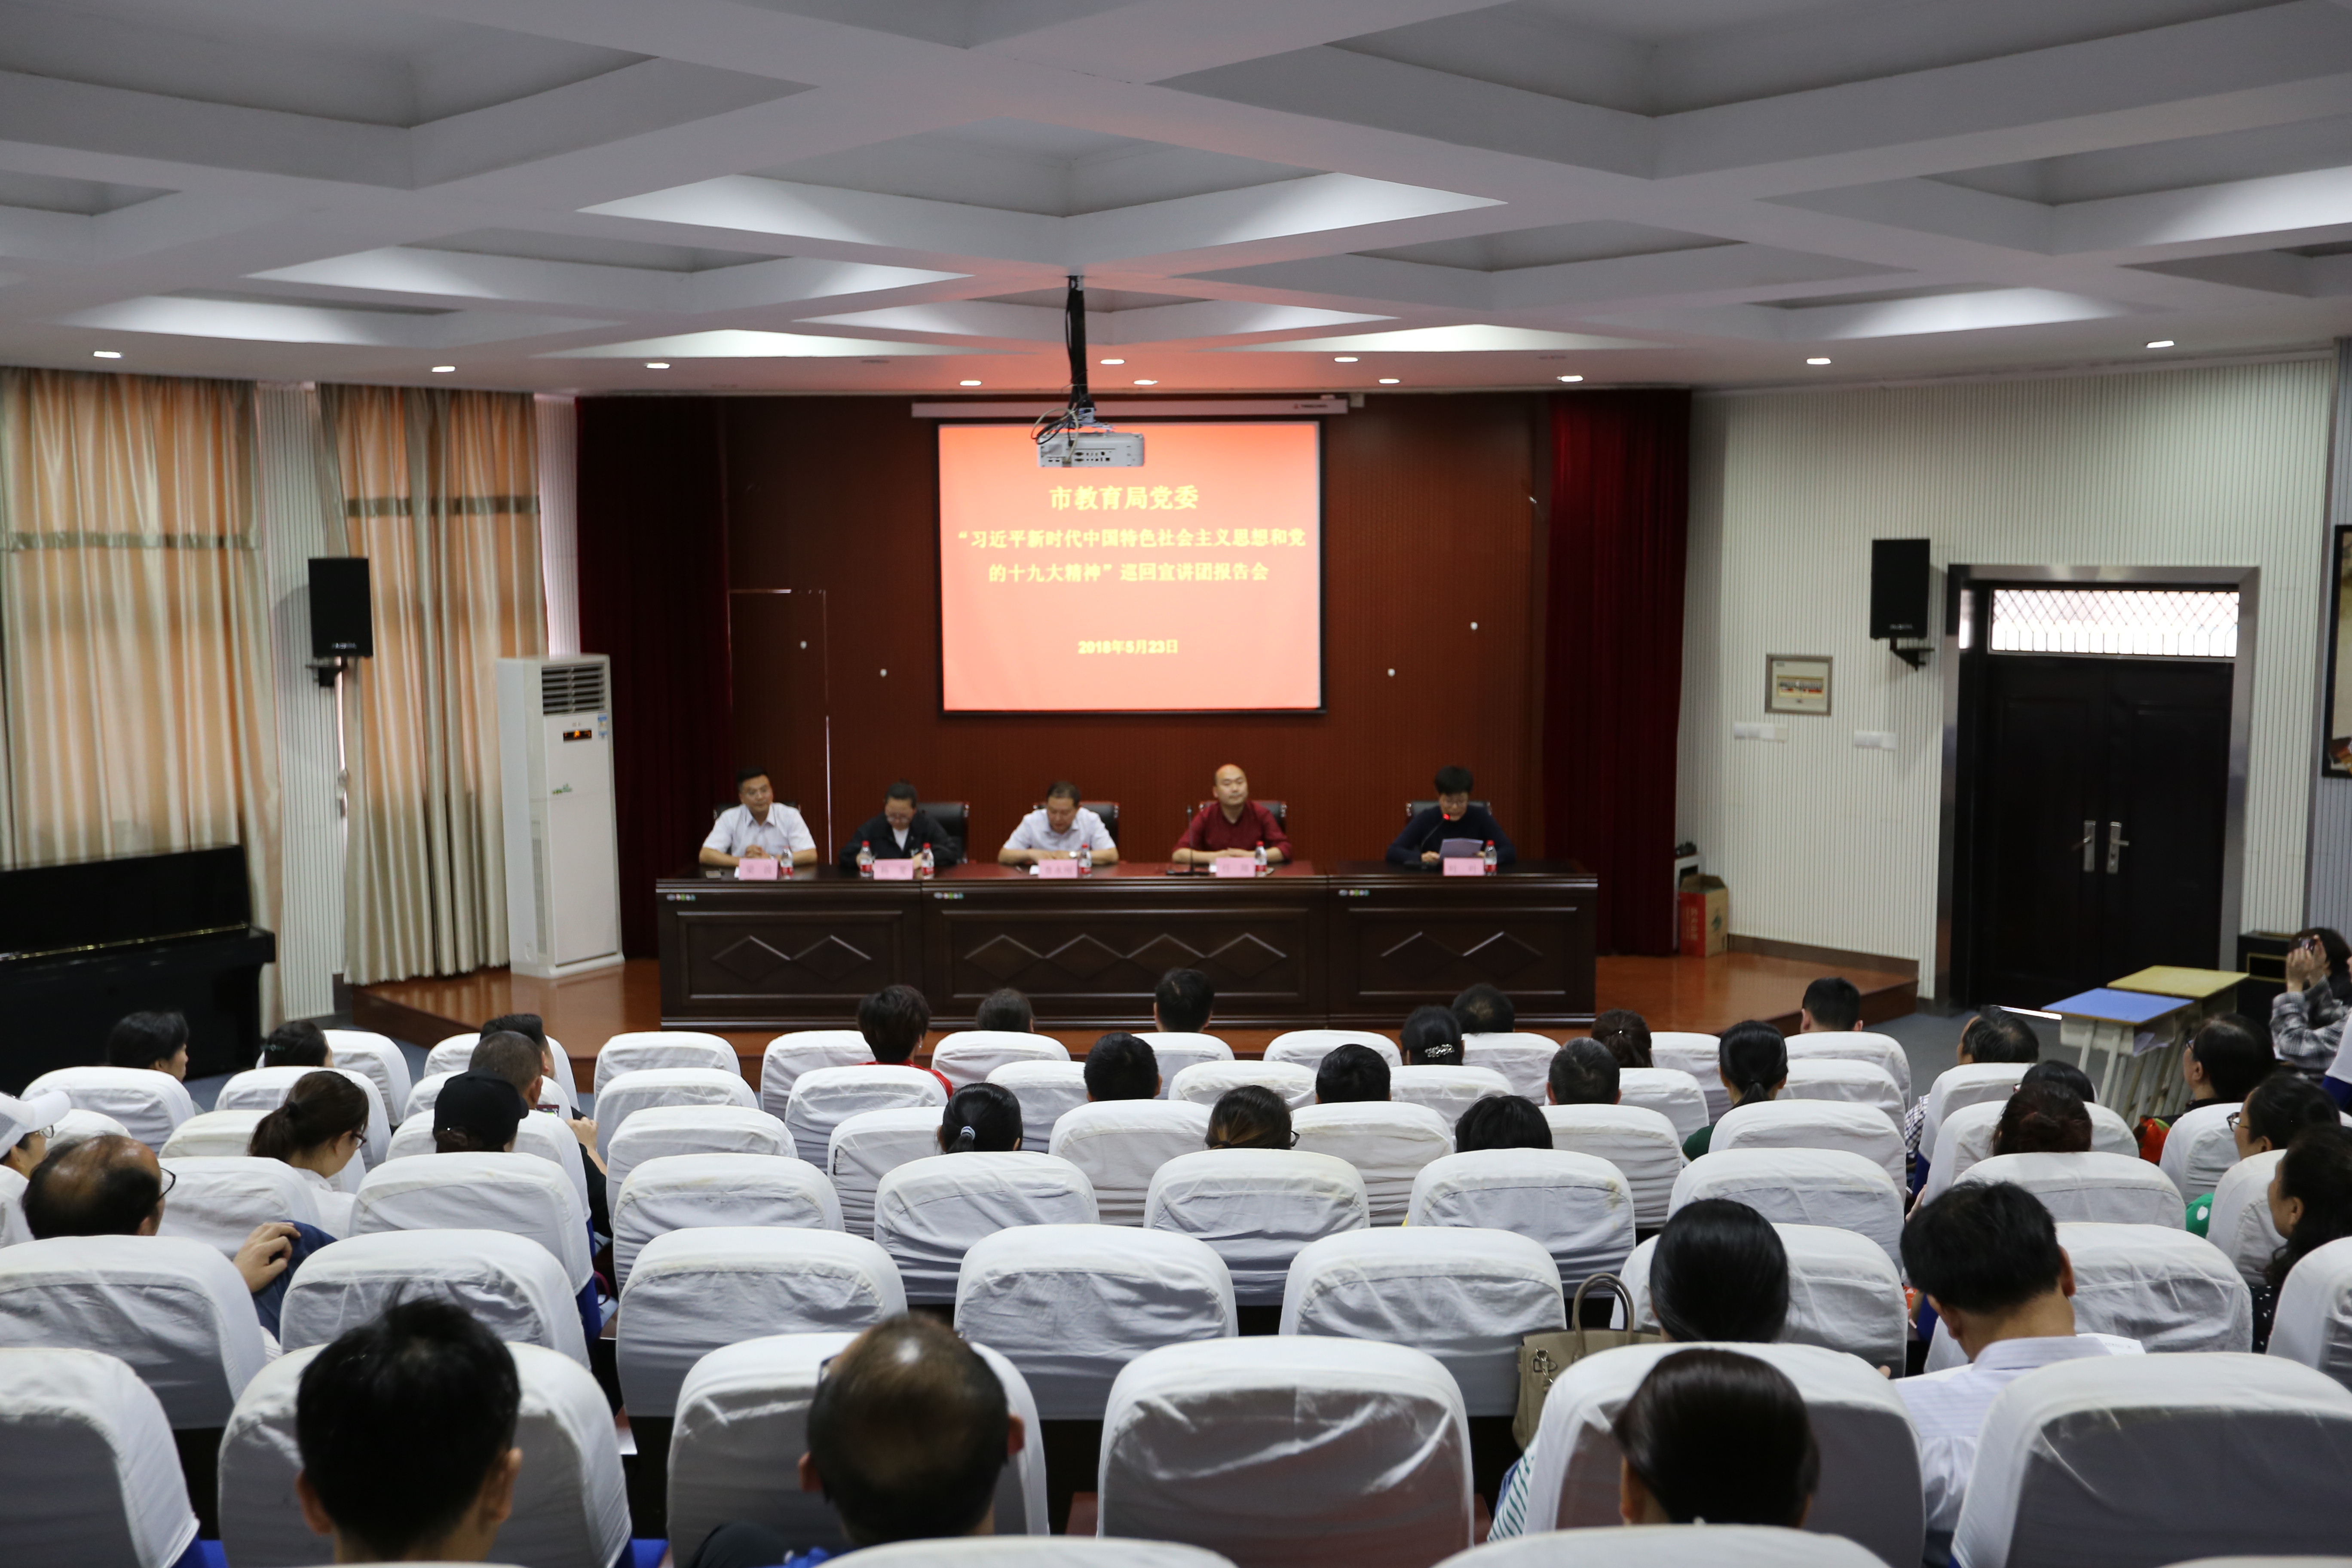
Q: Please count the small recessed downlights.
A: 11